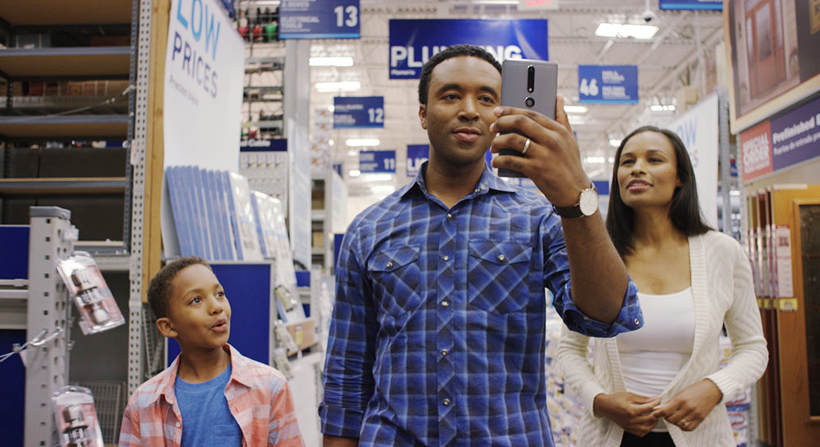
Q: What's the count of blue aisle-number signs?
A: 4